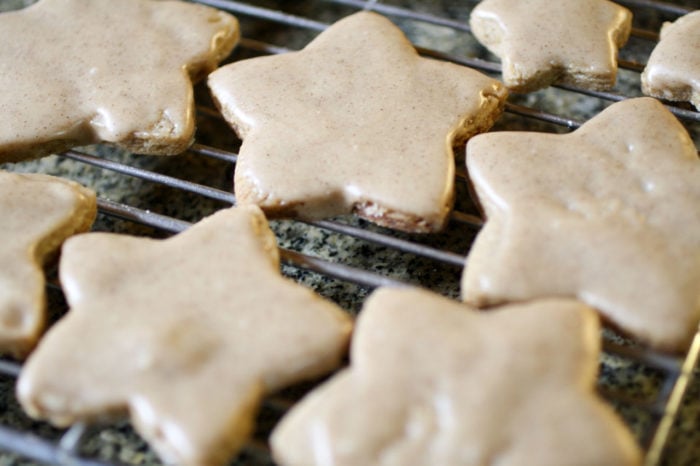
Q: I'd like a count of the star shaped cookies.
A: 8